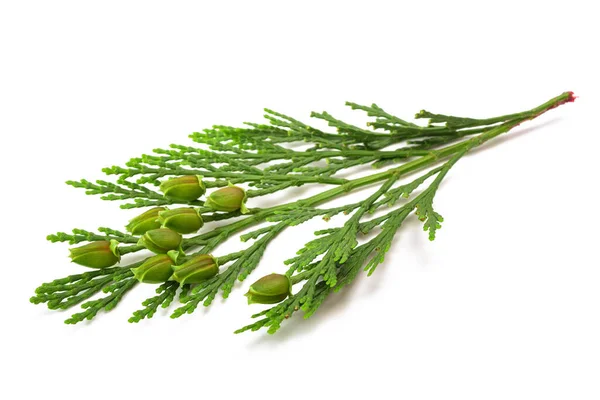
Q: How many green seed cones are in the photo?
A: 9